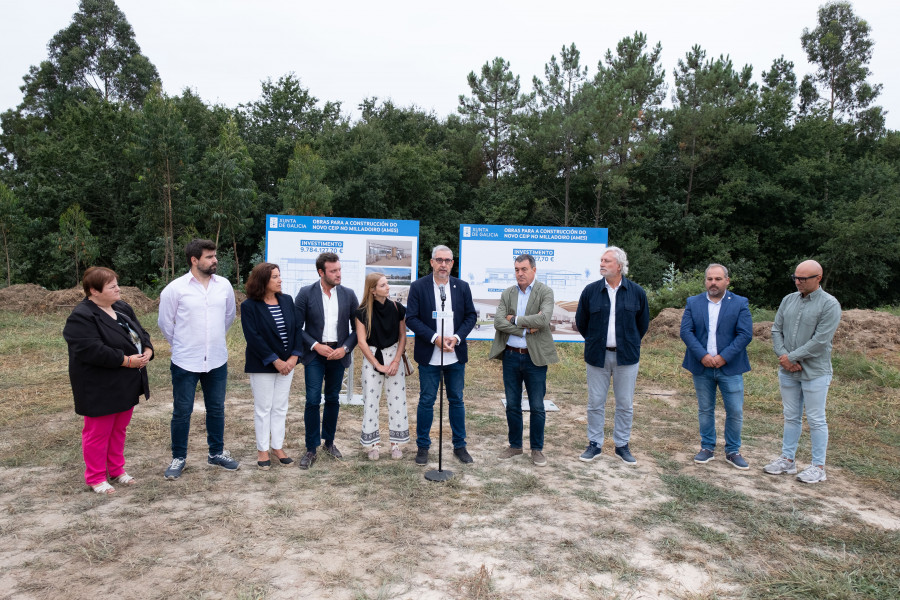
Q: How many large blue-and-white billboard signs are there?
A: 2